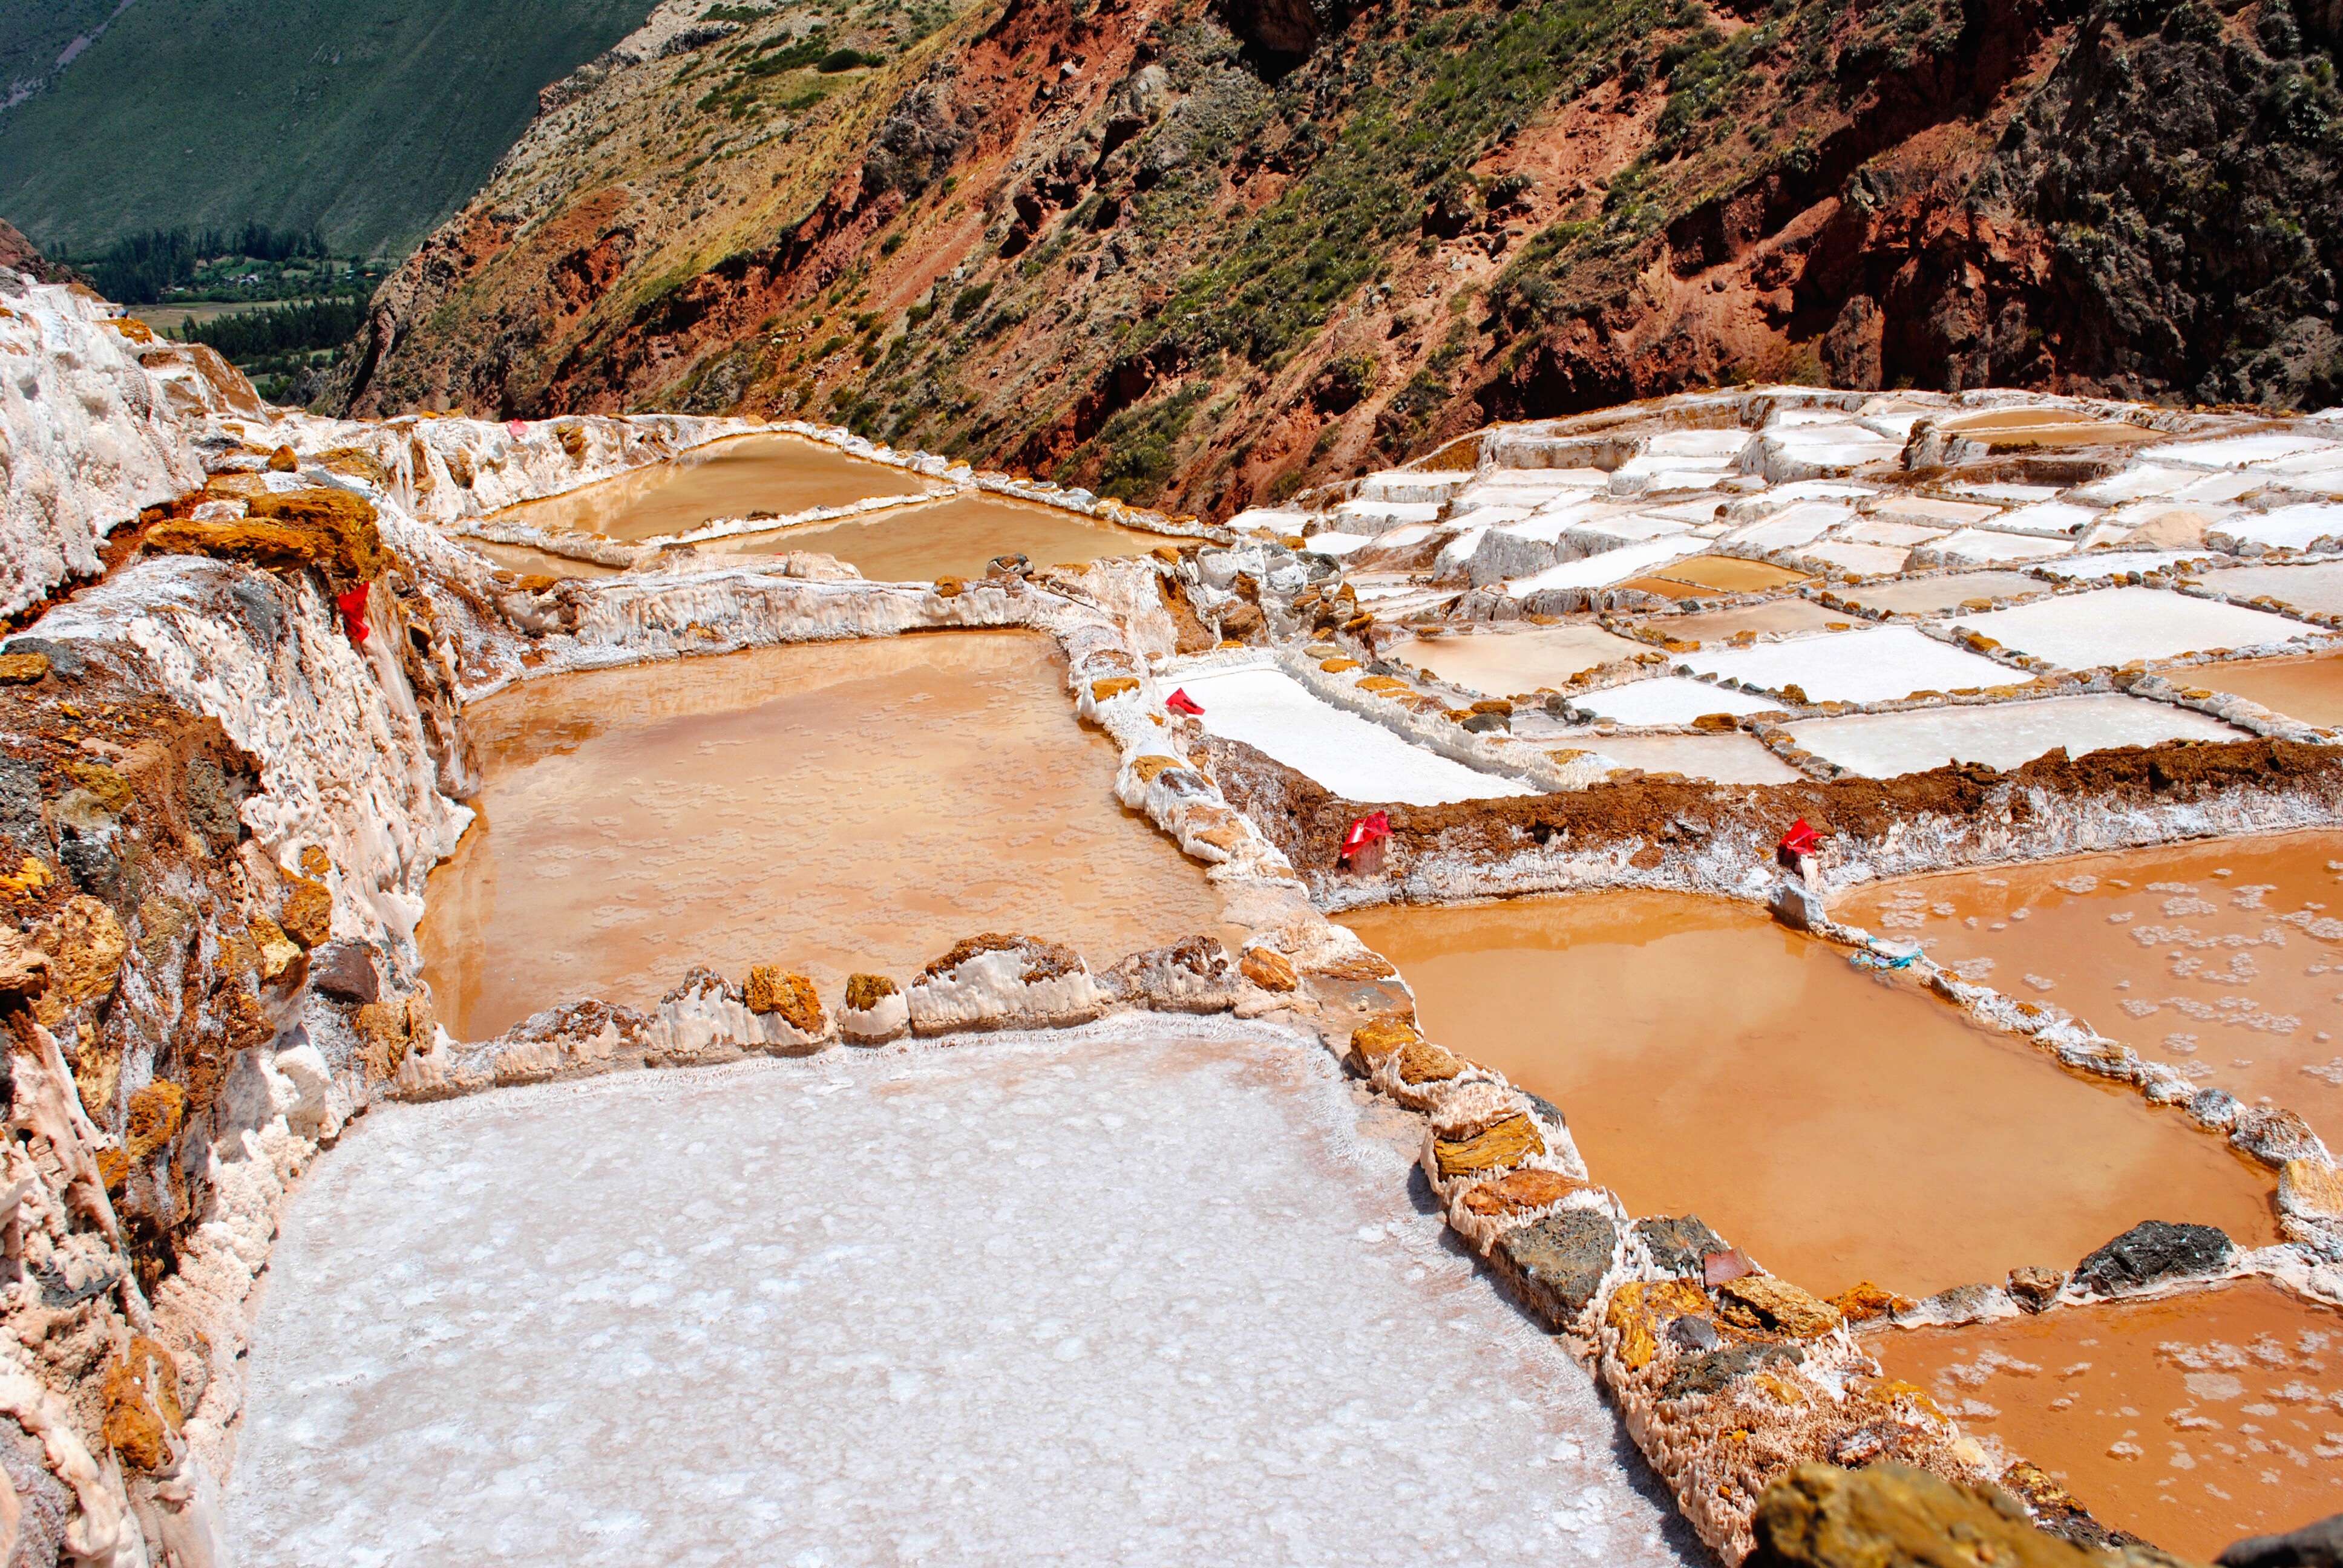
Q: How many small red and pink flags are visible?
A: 5